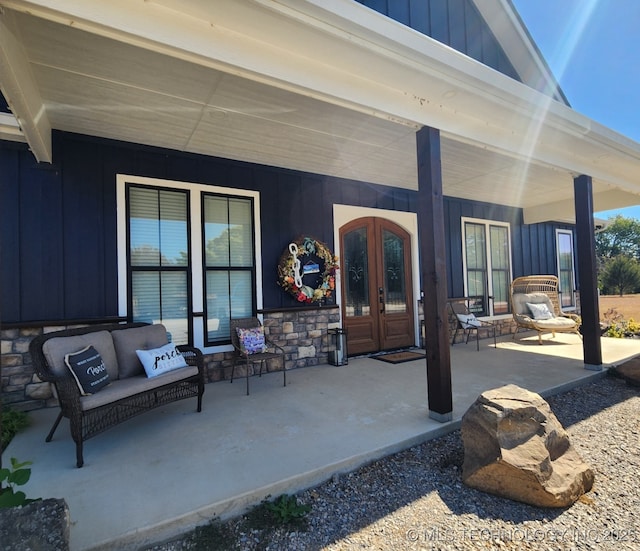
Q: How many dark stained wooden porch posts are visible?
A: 2